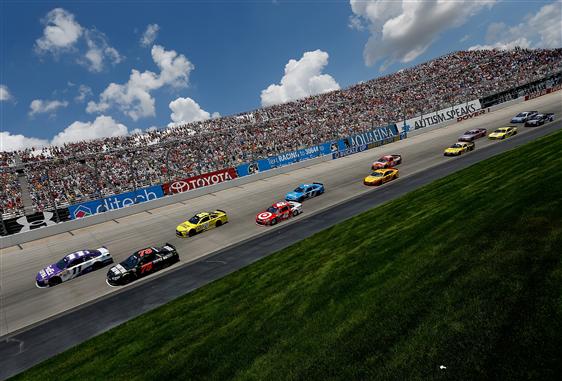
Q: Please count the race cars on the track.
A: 12